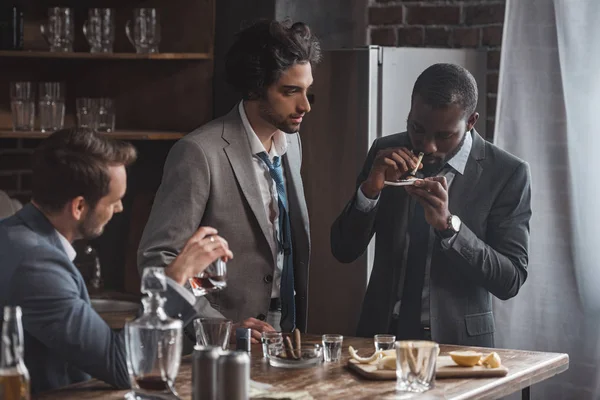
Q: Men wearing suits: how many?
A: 3